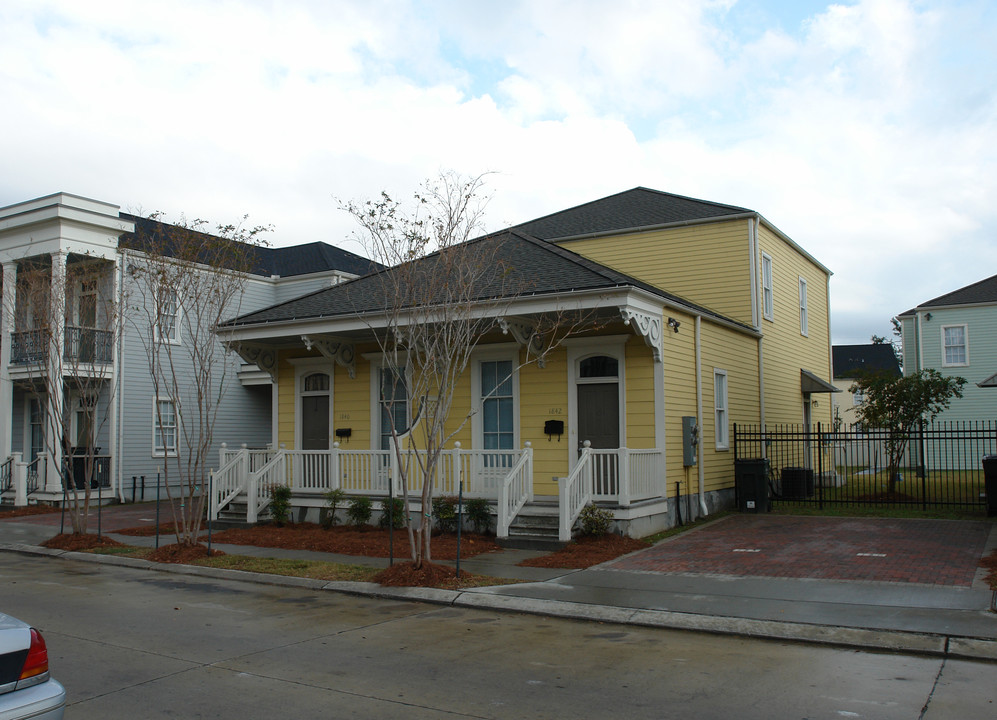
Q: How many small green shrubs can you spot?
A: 7